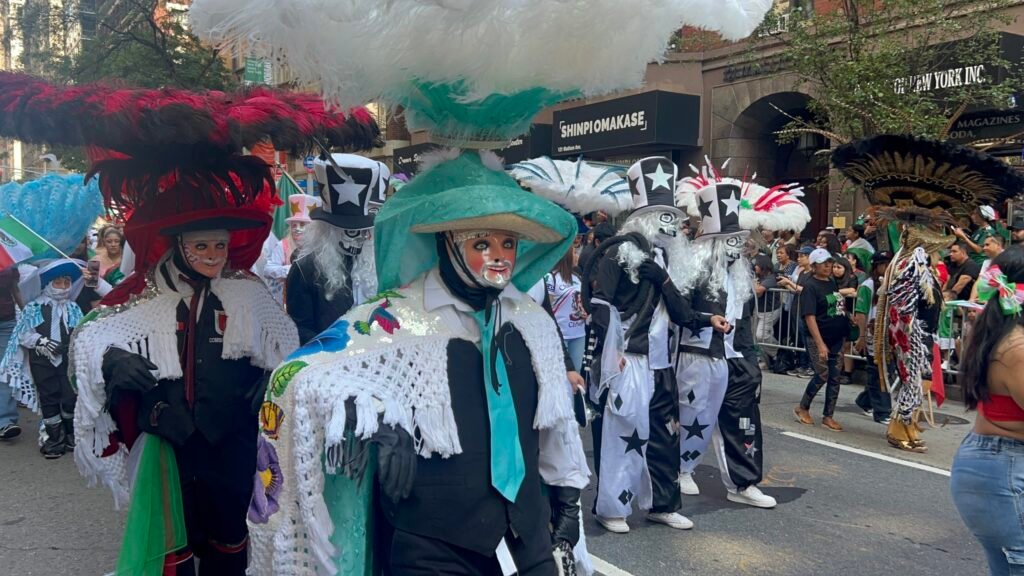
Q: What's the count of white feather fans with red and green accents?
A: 1